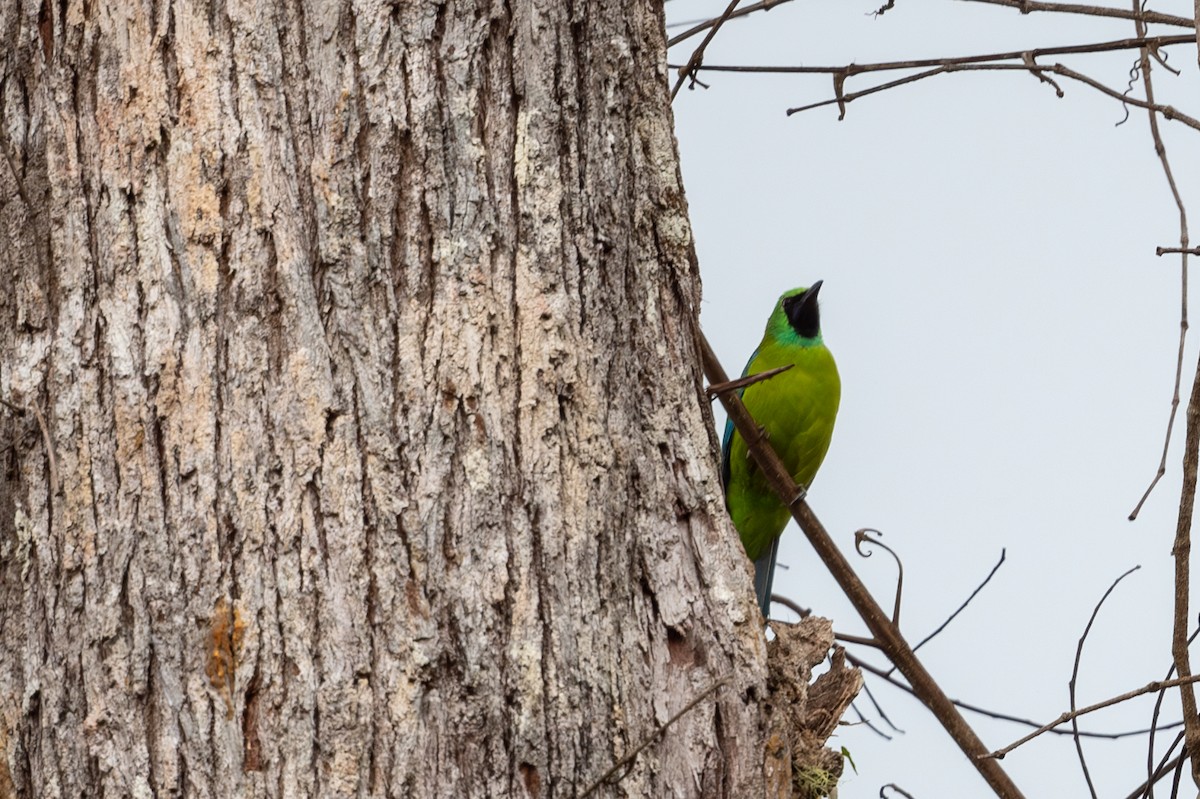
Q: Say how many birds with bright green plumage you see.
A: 1